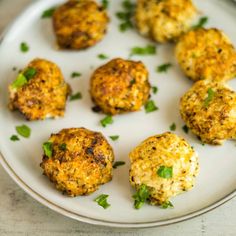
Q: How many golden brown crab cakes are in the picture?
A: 8